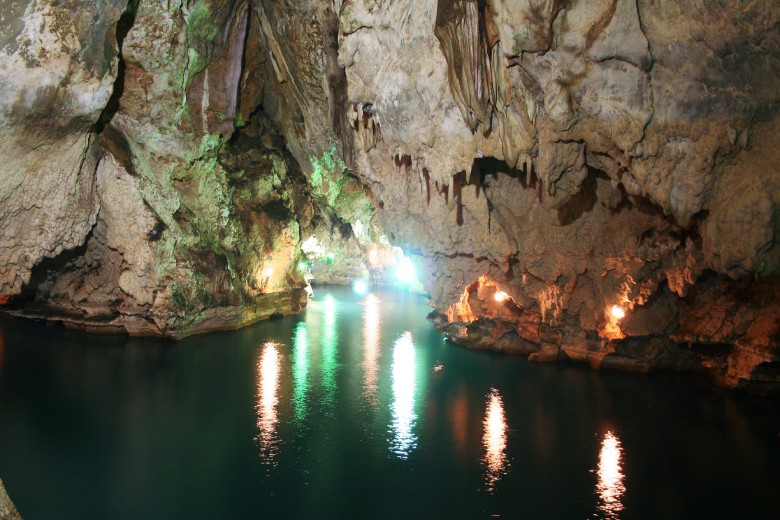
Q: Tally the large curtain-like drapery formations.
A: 1